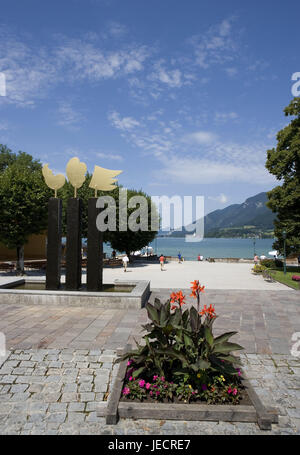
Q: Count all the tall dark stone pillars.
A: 3